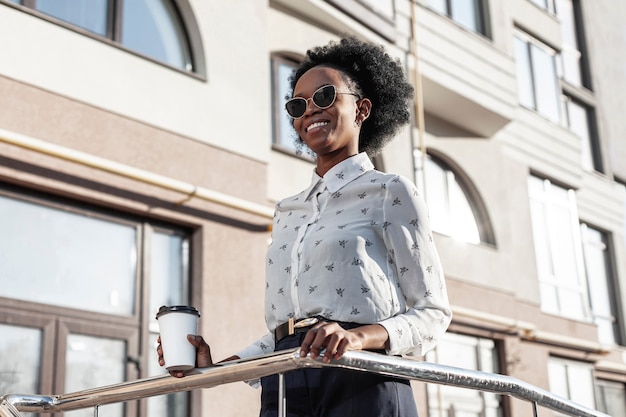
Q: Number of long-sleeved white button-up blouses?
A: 1